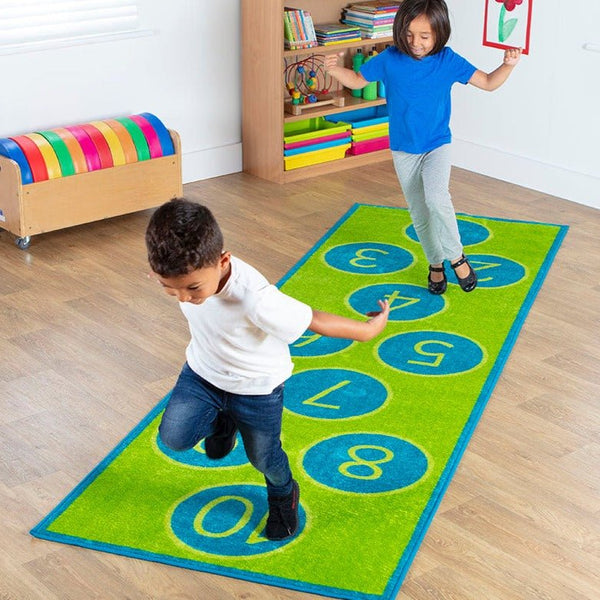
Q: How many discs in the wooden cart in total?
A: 12